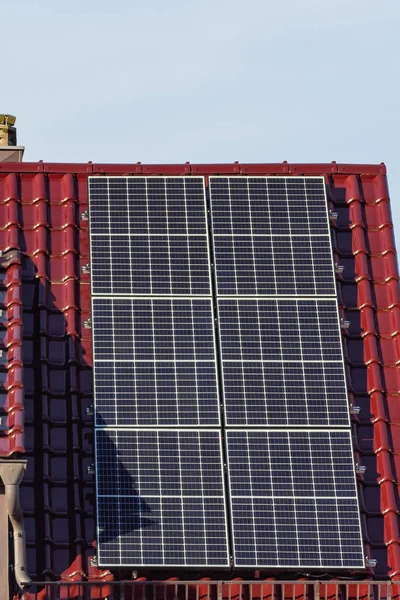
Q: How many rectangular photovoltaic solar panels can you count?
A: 6